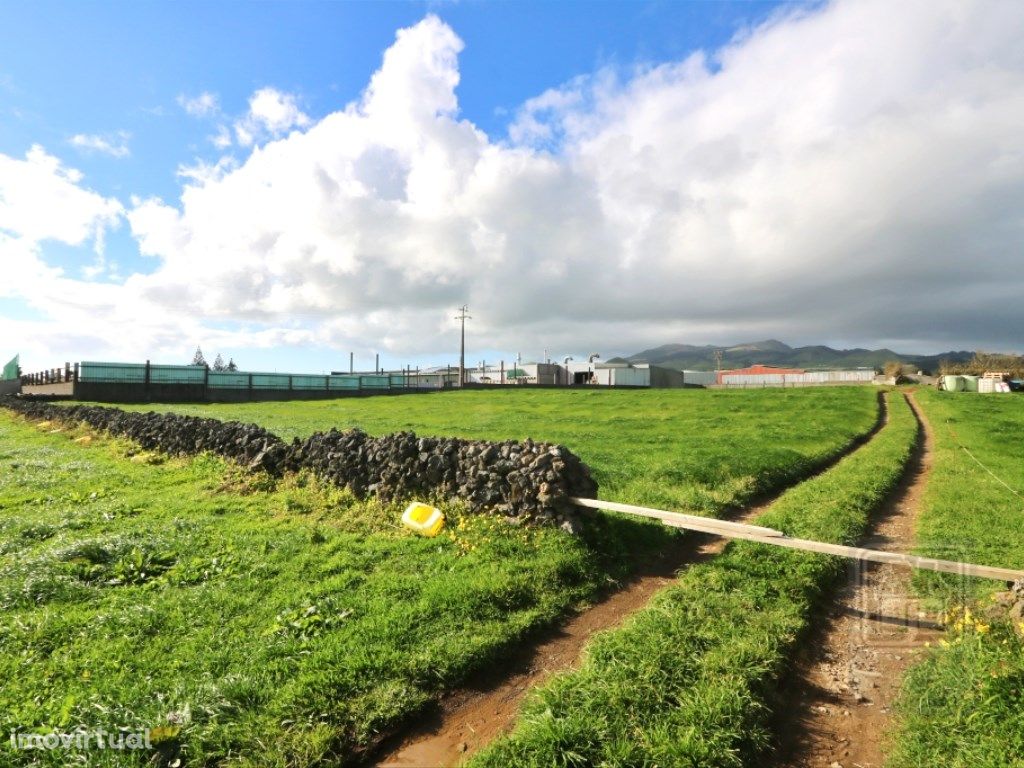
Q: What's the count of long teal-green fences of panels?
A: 1